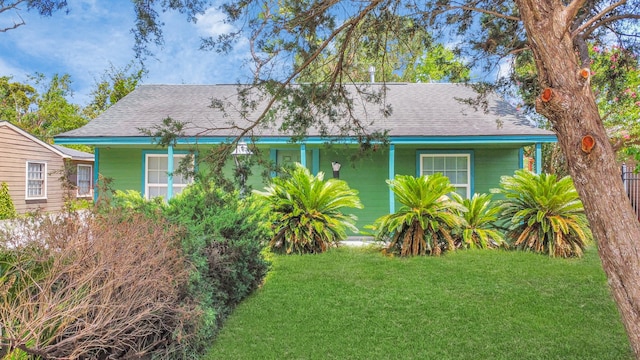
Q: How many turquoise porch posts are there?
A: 4